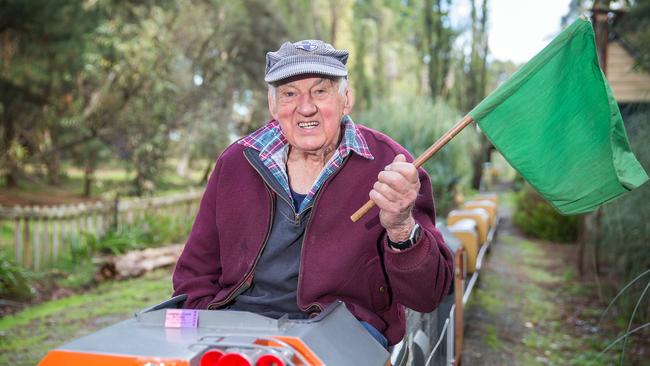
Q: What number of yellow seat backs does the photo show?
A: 4